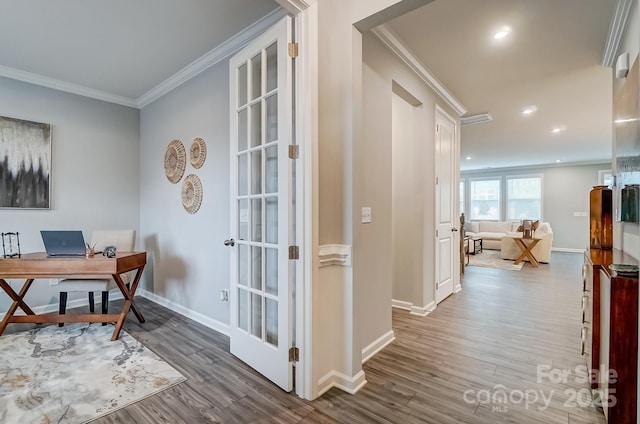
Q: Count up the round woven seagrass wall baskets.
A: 3